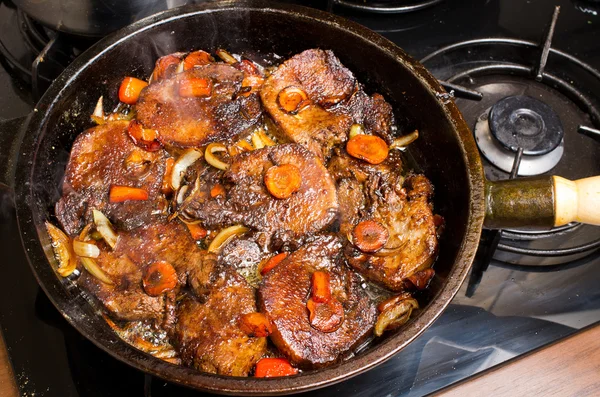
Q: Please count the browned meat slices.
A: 8